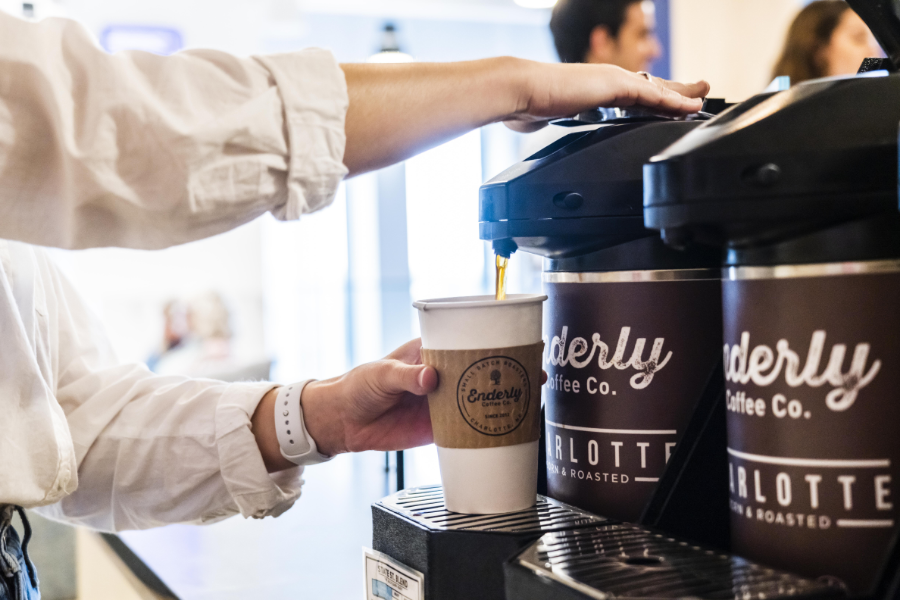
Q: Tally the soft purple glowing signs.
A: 1